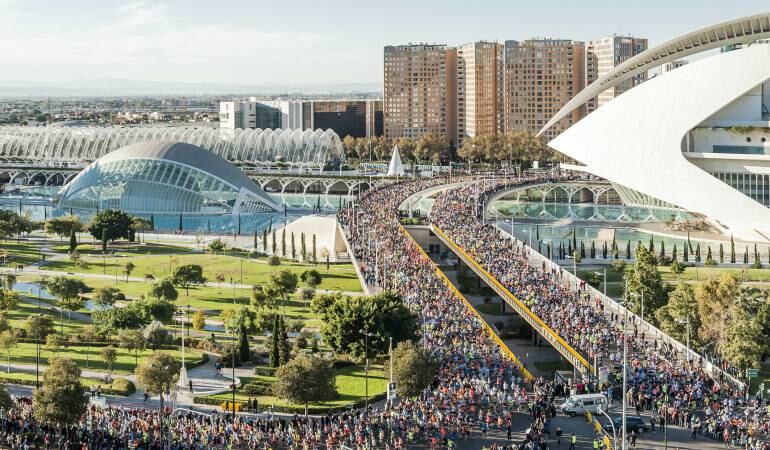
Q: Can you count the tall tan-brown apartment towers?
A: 4